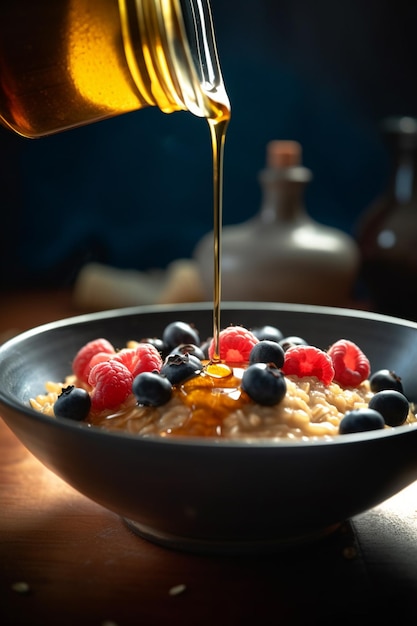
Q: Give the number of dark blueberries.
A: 14